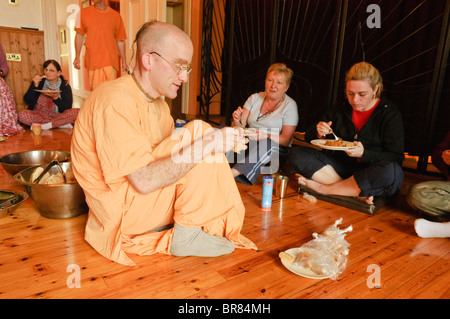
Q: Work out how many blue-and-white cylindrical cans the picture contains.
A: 1